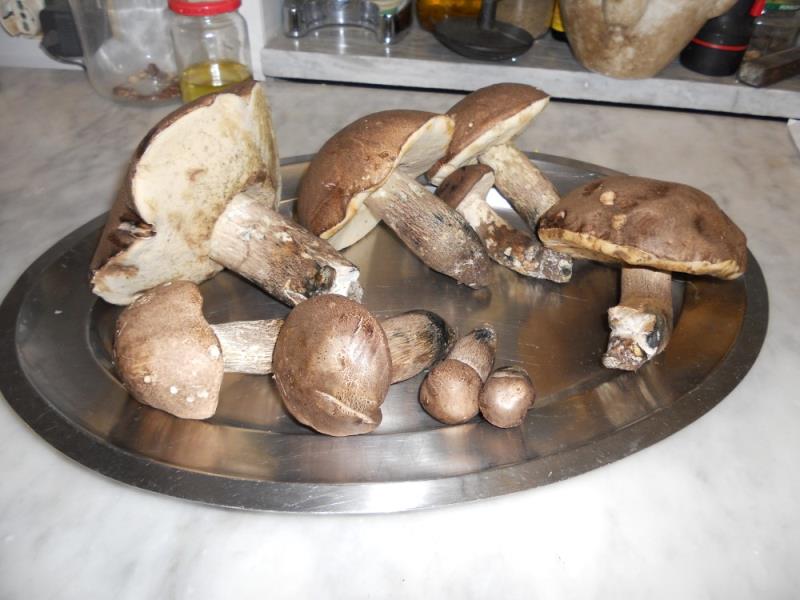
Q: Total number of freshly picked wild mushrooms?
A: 9